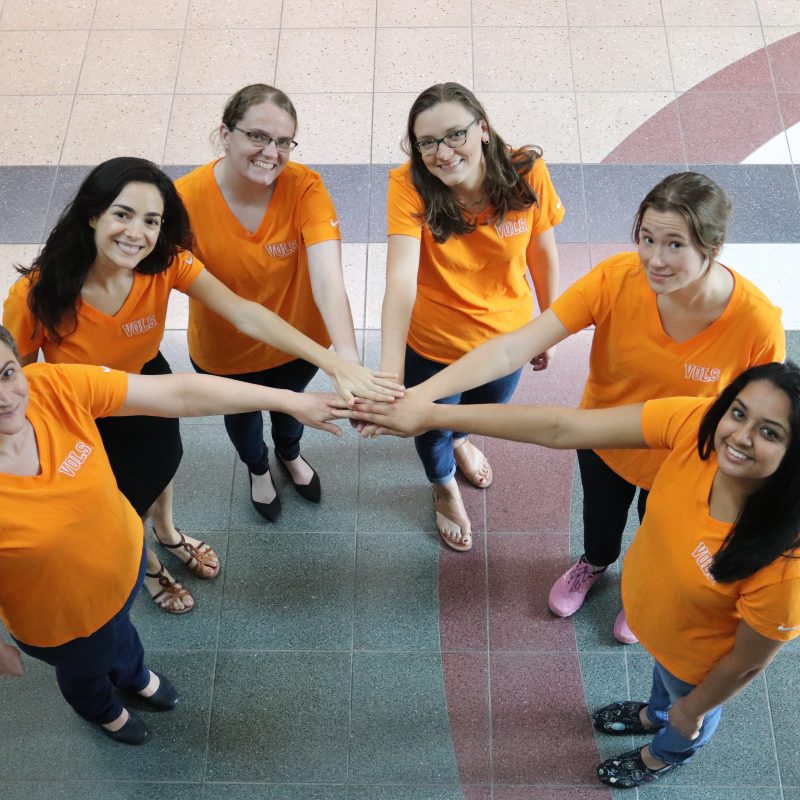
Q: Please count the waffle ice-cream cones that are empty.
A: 0